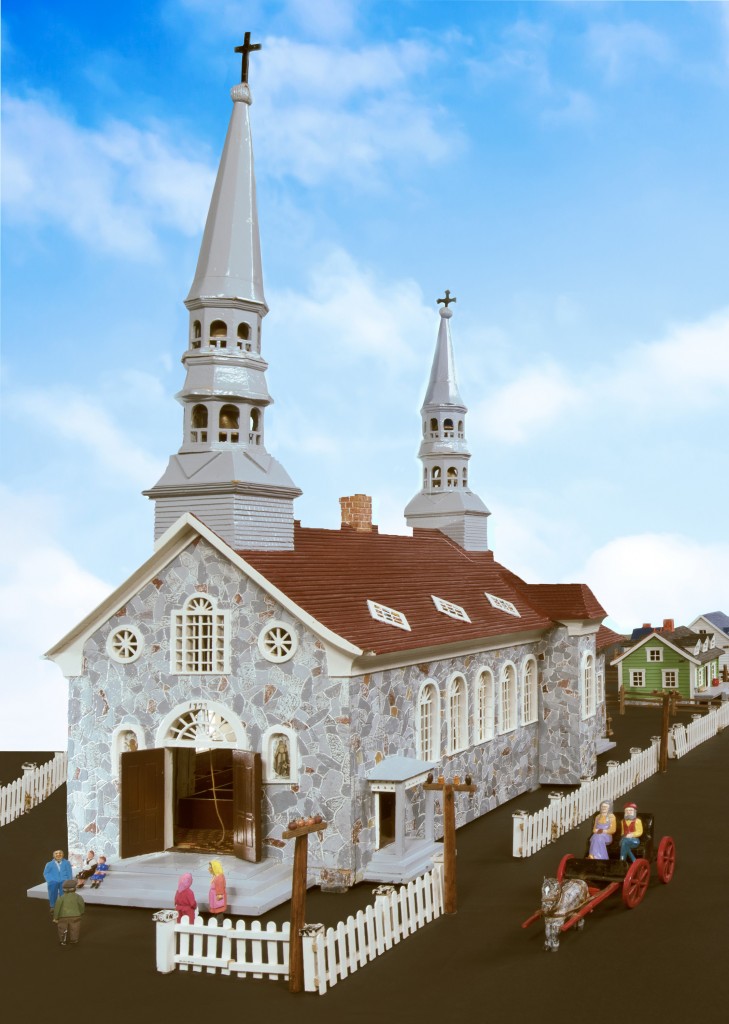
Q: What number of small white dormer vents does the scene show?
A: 3